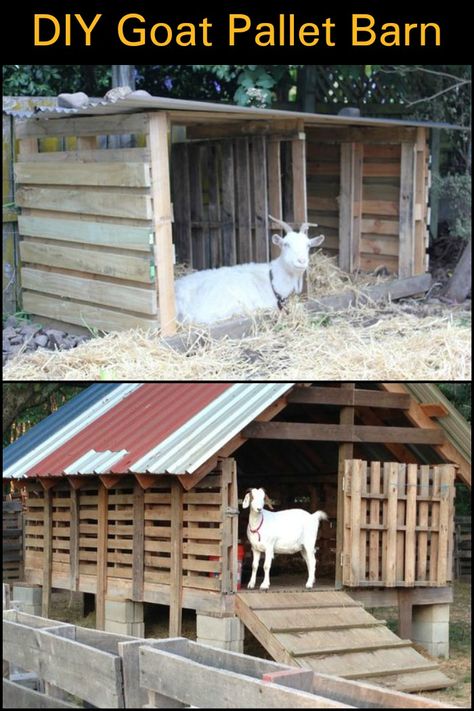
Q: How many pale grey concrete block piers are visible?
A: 4